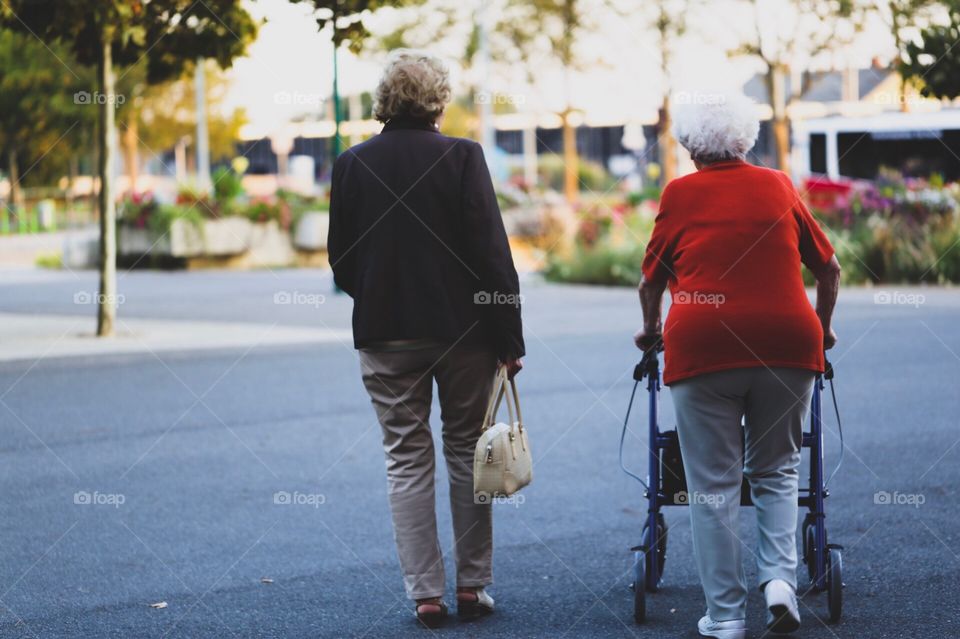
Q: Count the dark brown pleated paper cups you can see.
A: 0